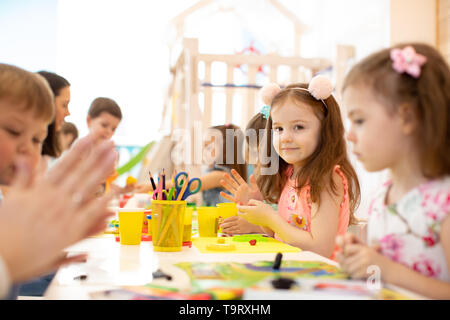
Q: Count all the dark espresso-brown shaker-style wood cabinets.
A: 0